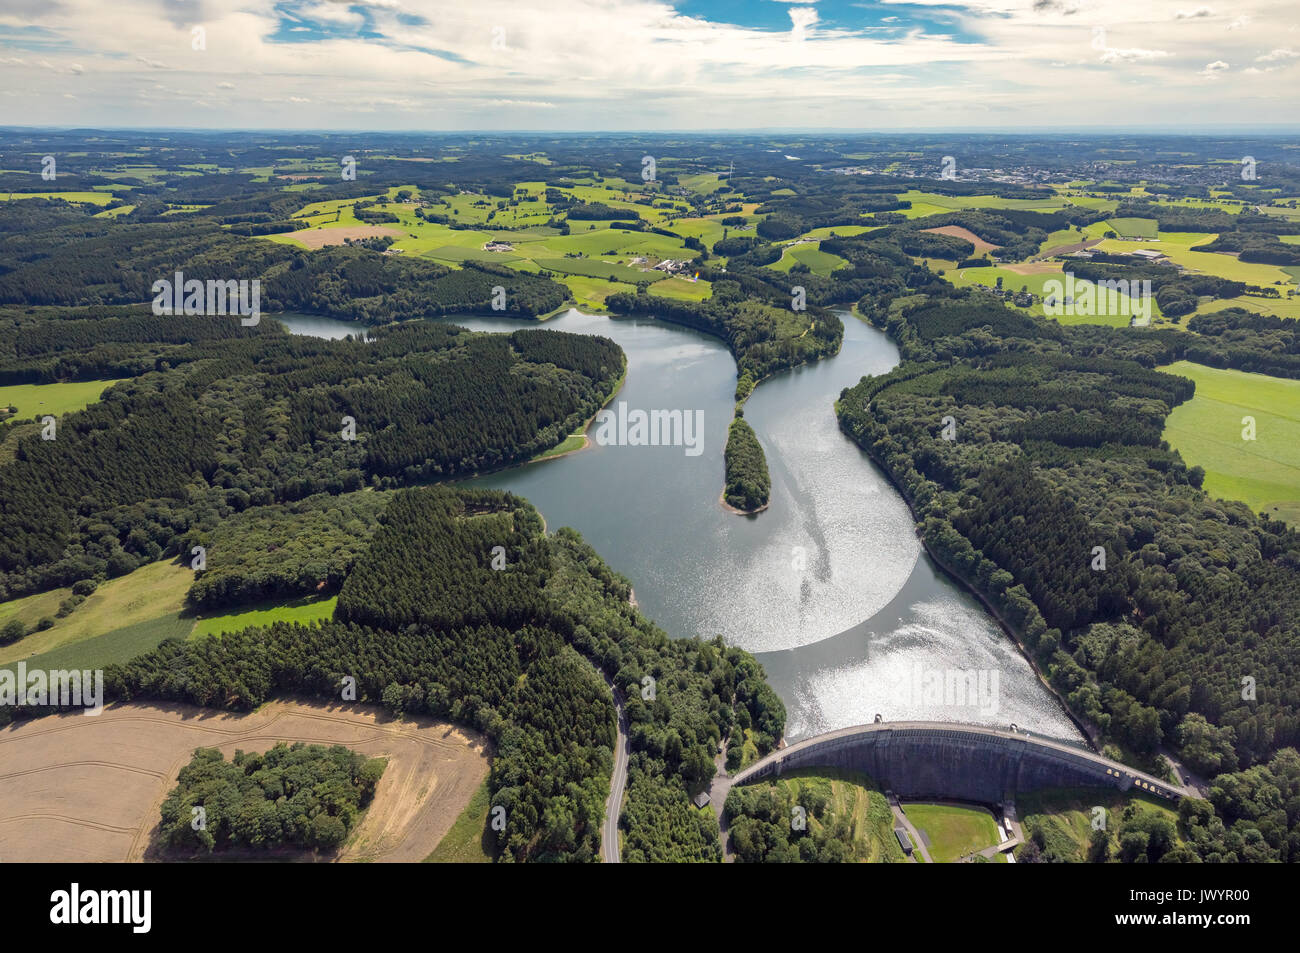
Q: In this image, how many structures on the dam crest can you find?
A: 2